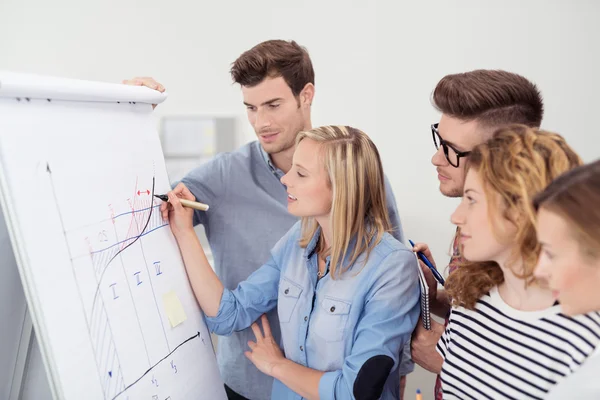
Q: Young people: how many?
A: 5